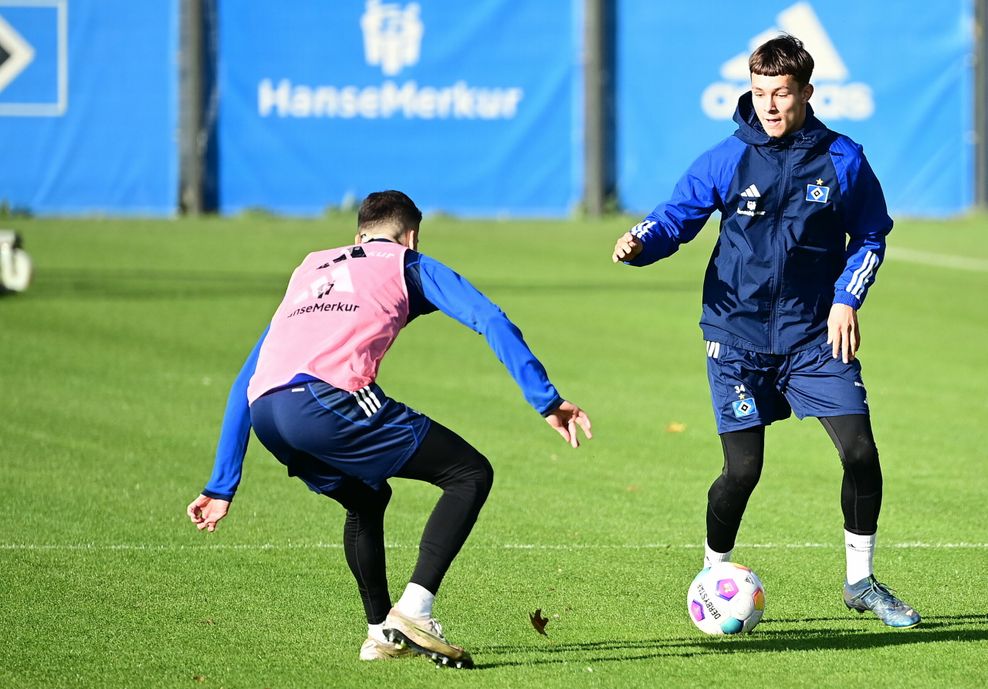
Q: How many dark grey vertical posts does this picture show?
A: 3